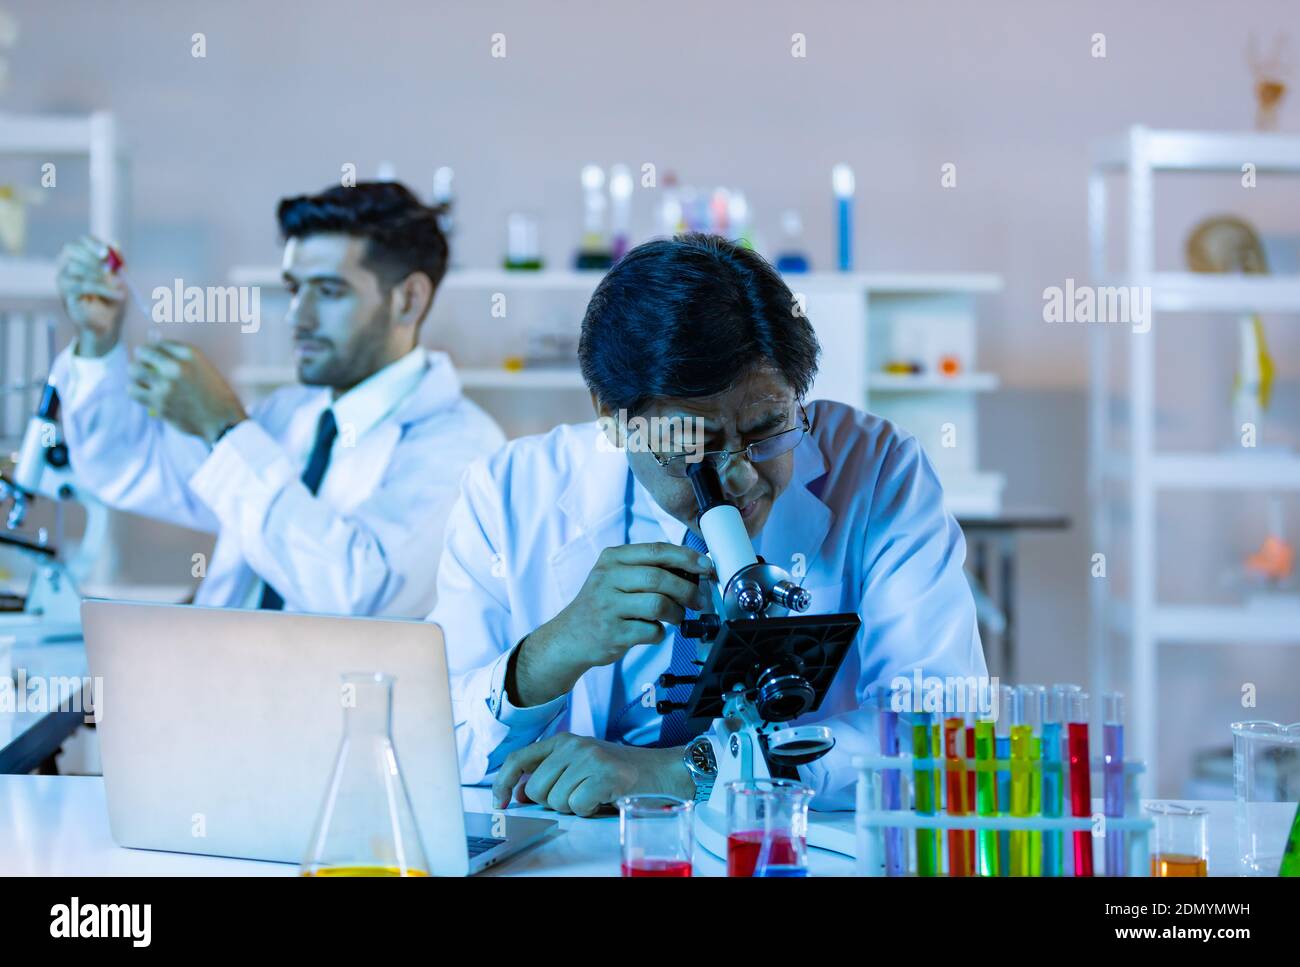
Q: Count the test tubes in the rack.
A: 13